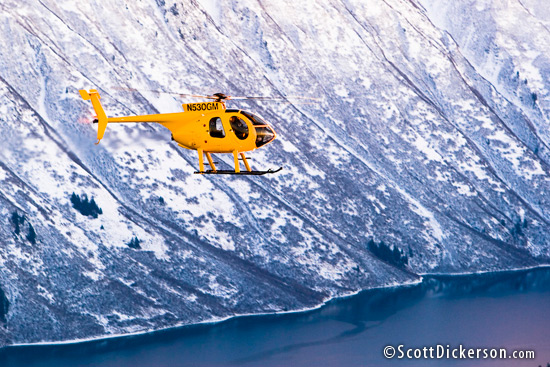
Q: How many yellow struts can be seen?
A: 4